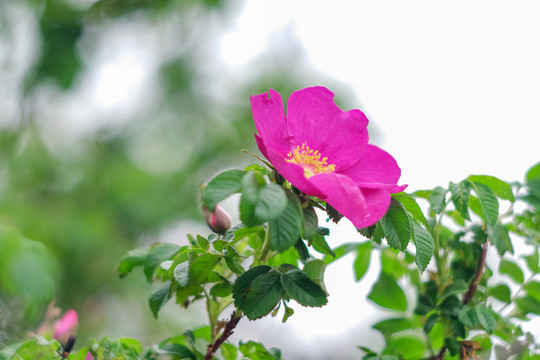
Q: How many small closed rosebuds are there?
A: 2